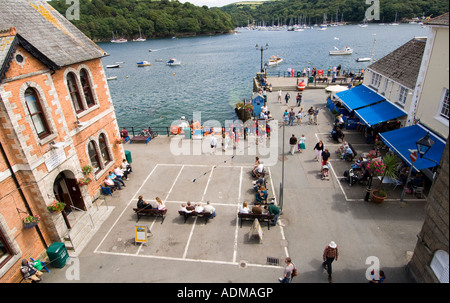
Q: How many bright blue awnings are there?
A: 3